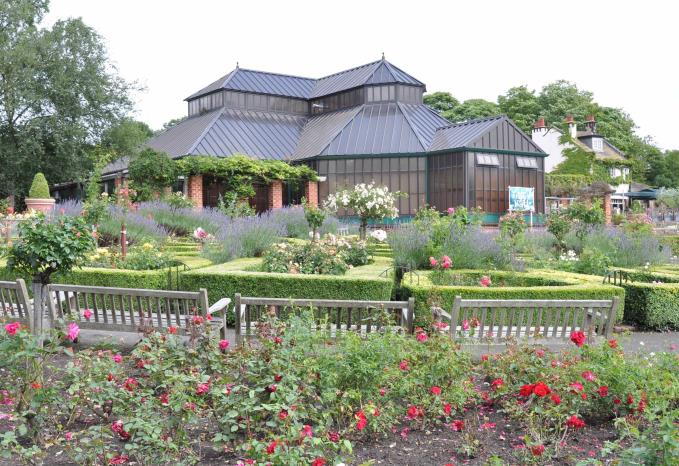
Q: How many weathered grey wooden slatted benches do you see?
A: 4